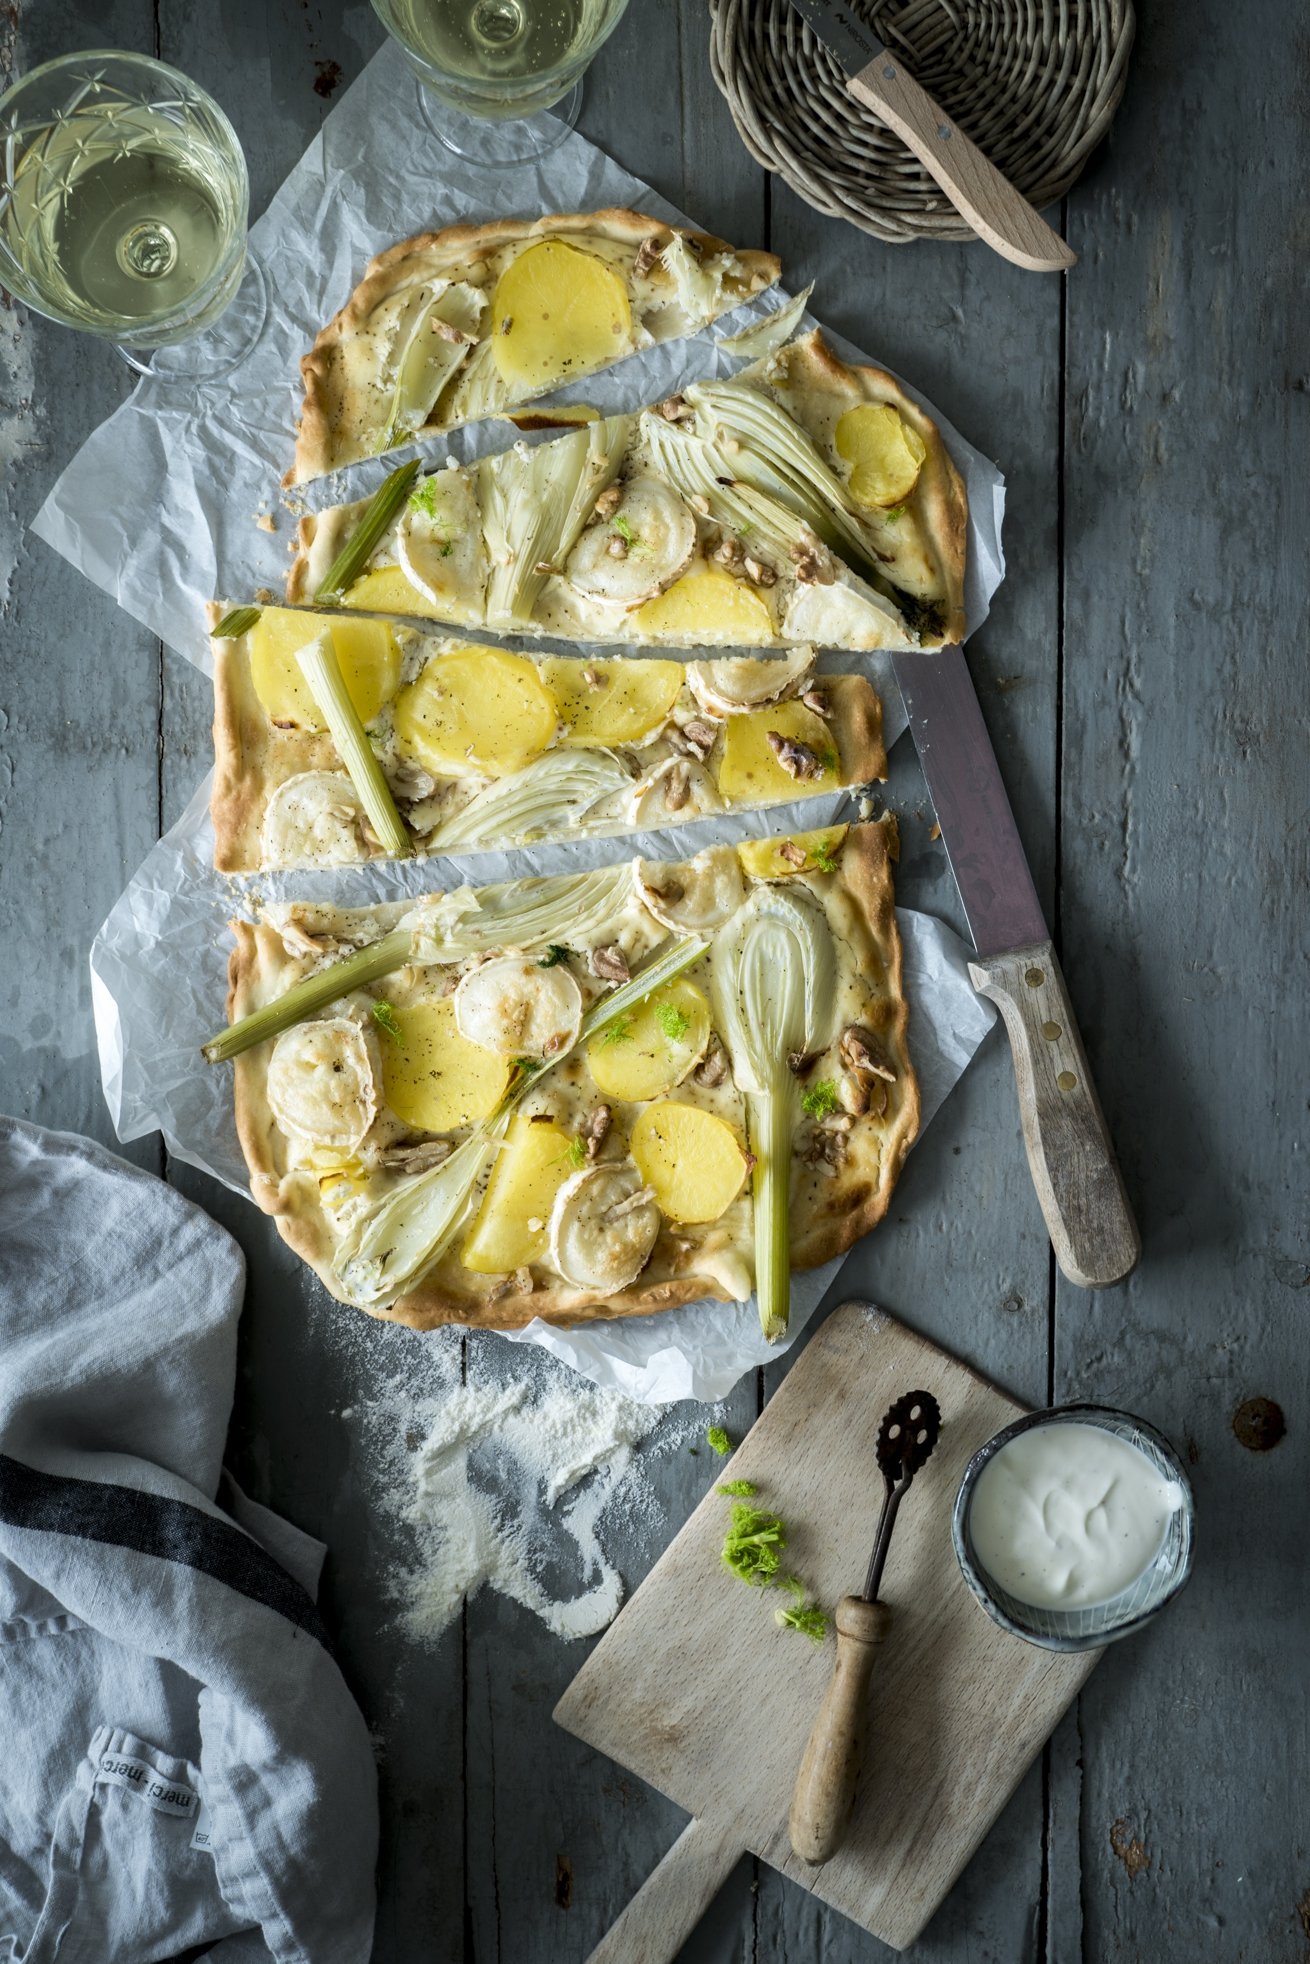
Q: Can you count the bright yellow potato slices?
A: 13